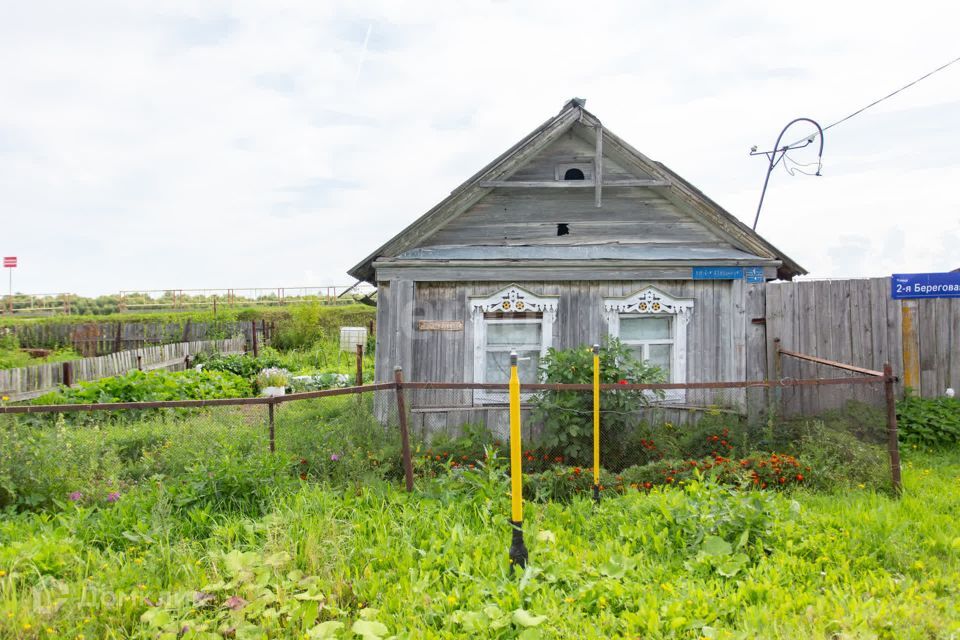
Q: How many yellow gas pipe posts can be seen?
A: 2